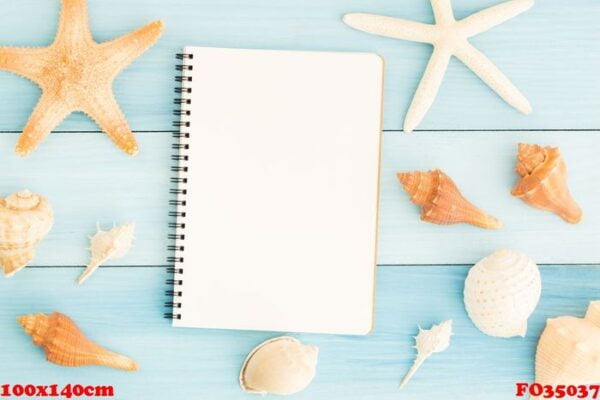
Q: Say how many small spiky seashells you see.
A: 2